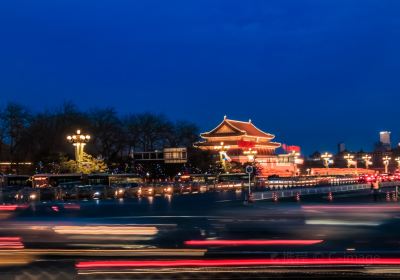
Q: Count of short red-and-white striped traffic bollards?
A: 6